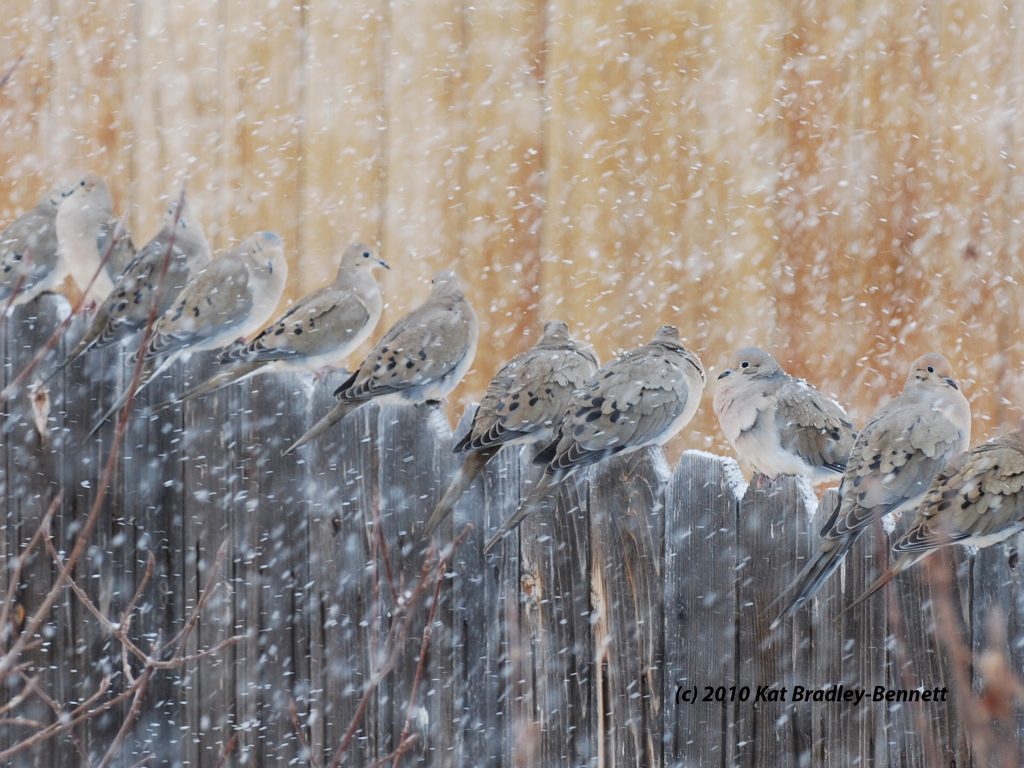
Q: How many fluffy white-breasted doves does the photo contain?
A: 11